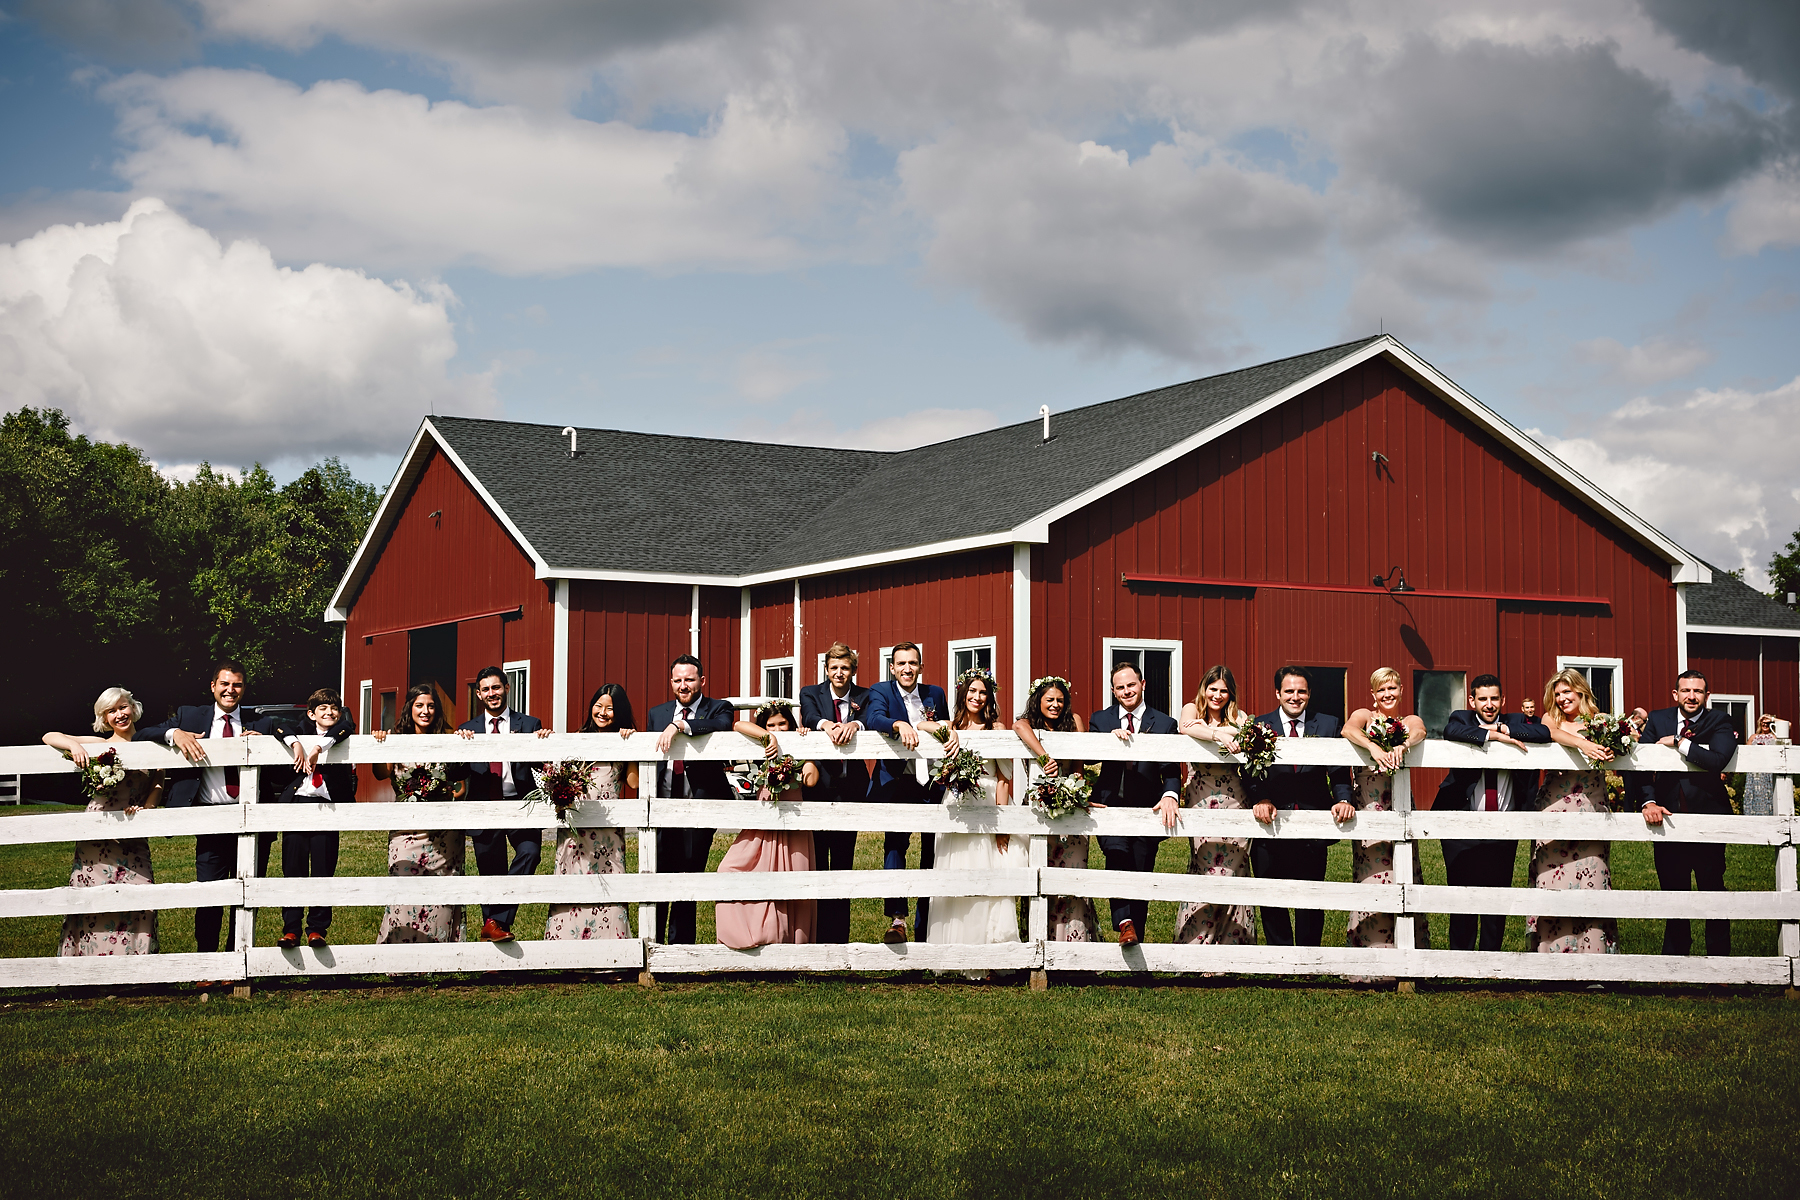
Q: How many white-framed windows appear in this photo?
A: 9